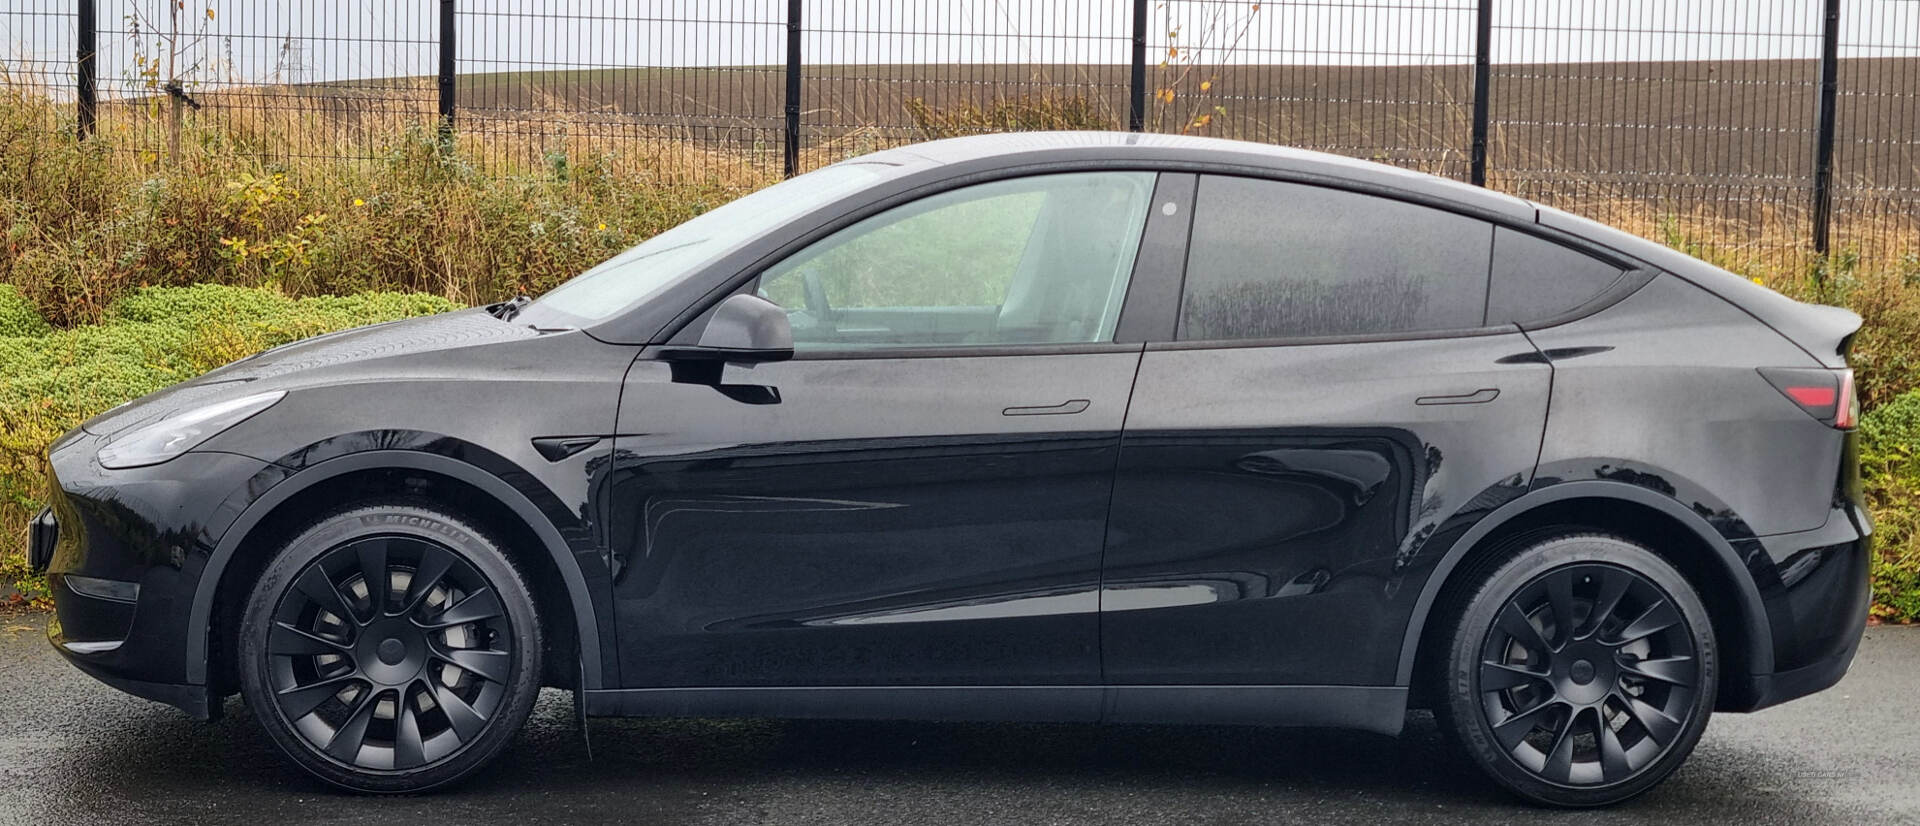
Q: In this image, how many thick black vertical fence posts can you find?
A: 6